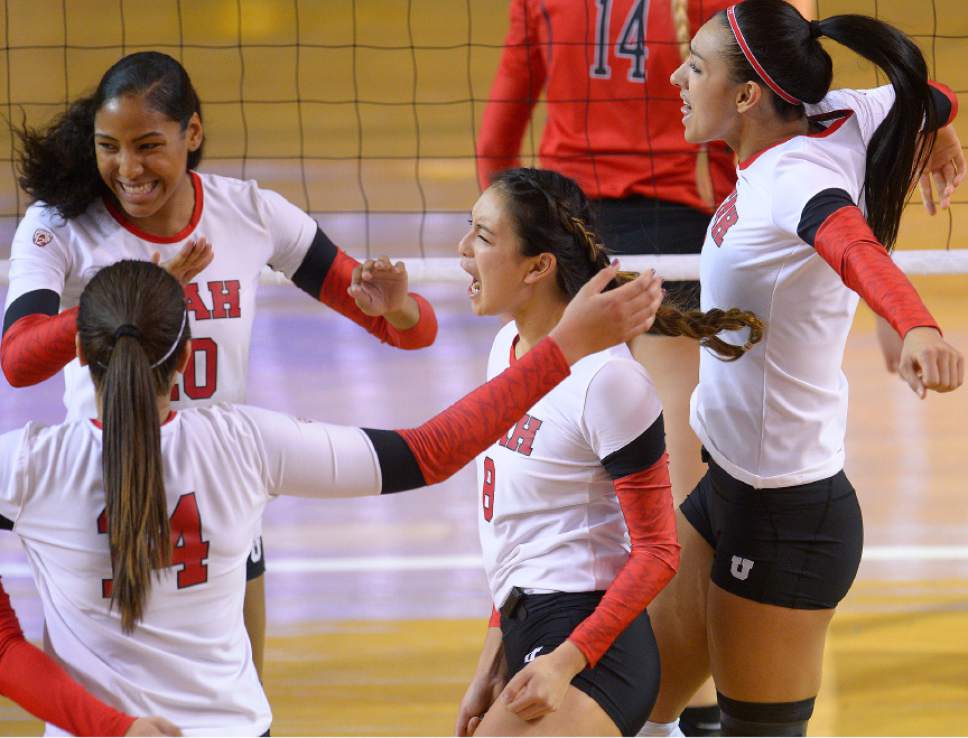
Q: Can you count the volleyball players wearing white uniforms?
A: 4